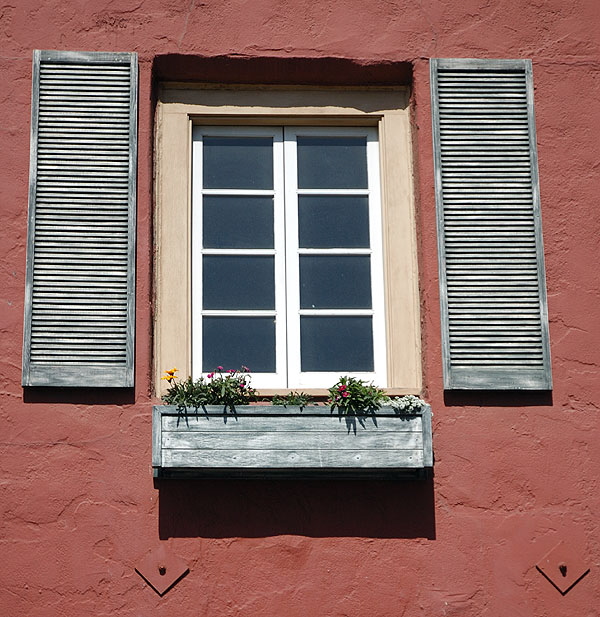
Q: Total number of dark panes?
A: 8